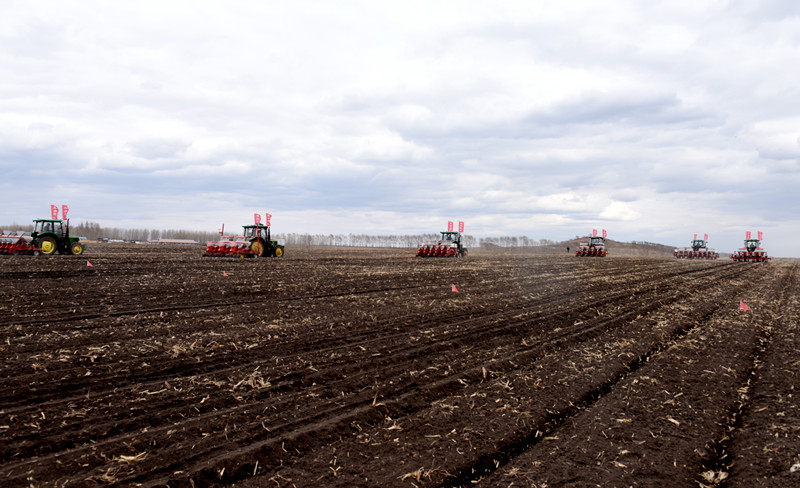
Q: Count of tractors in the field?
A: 6